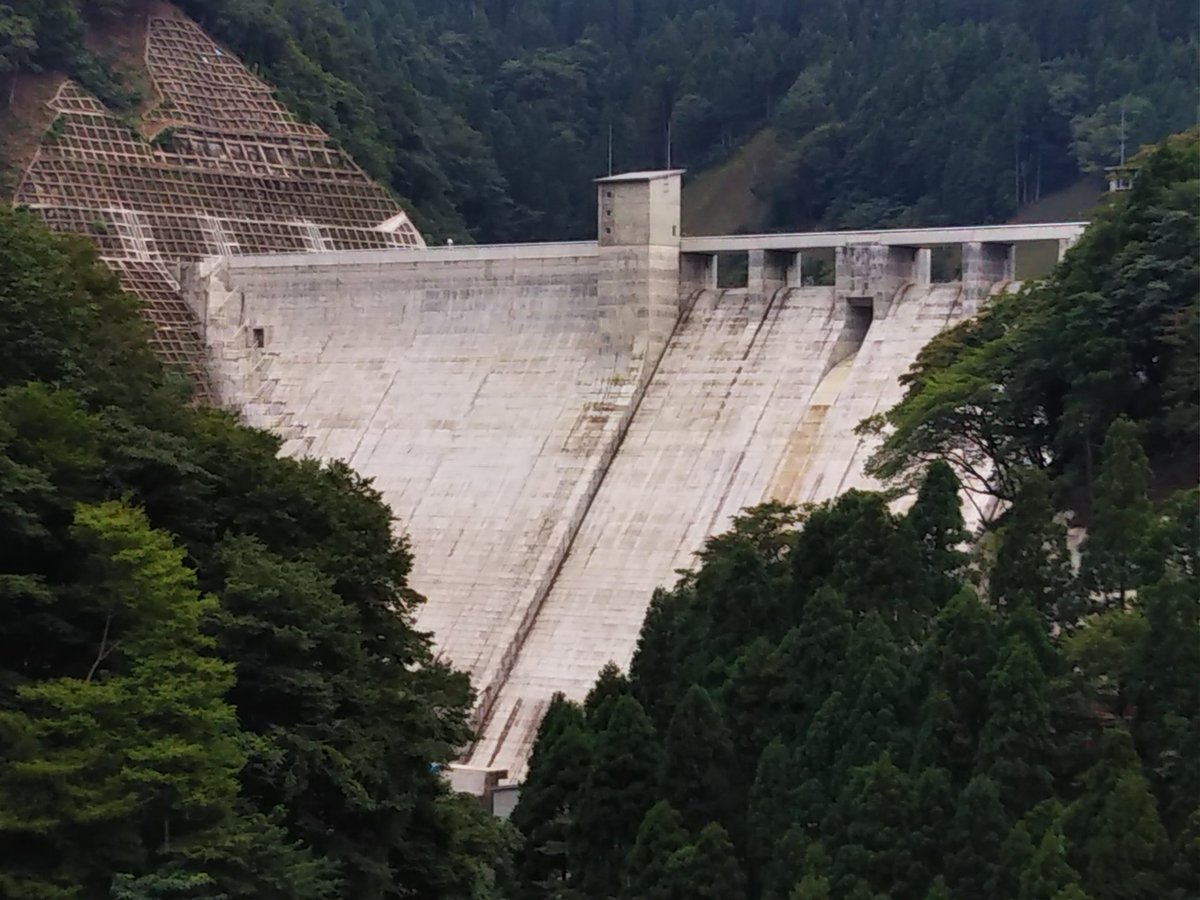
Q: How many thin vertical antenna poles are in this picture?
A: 3